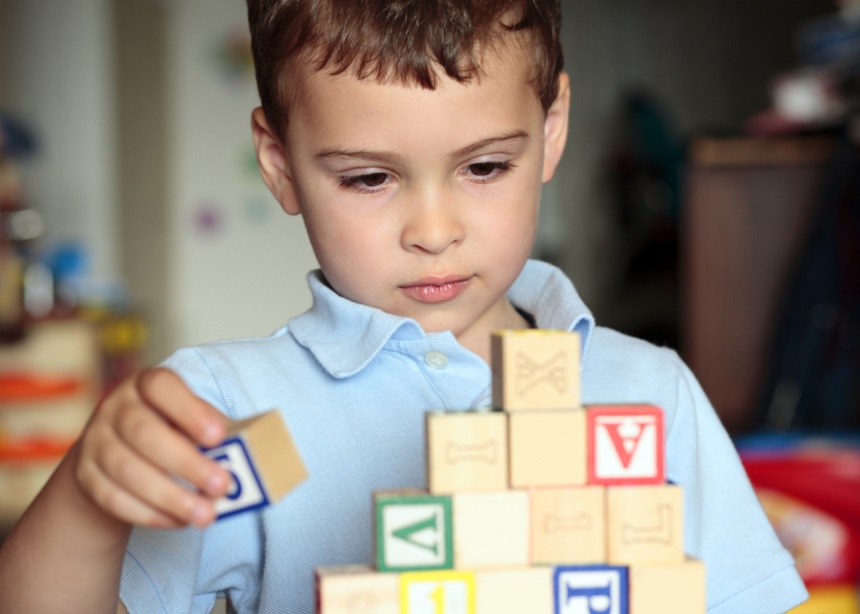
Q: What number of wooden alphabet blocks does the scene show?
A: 14